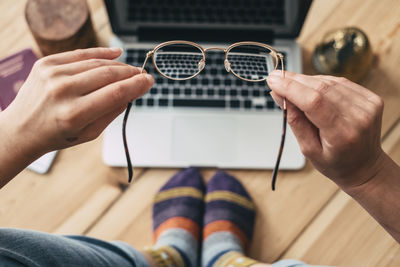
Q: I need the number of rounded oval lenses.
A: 2